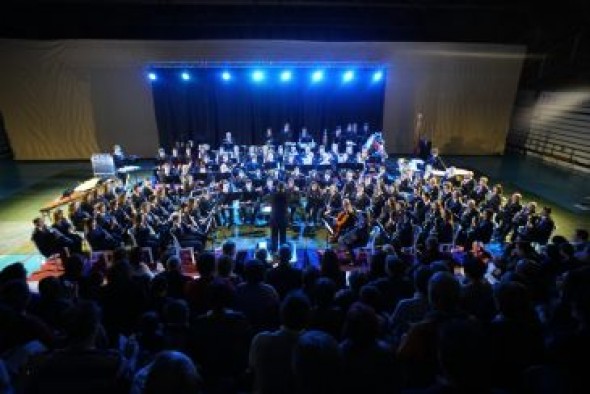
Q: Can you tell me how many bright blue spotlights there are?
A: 8